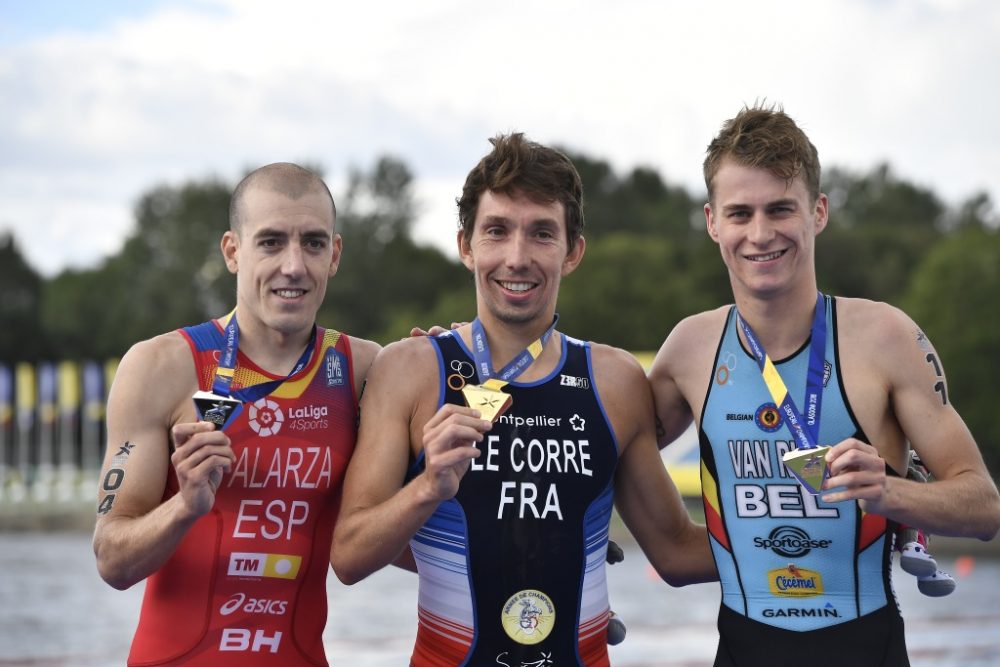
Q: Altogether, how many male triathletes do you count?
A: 3